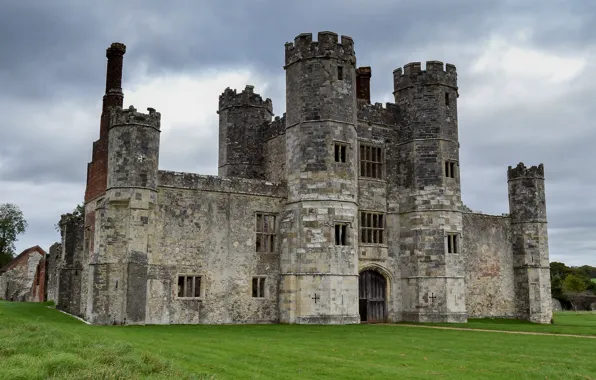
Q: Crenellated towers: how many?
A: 5